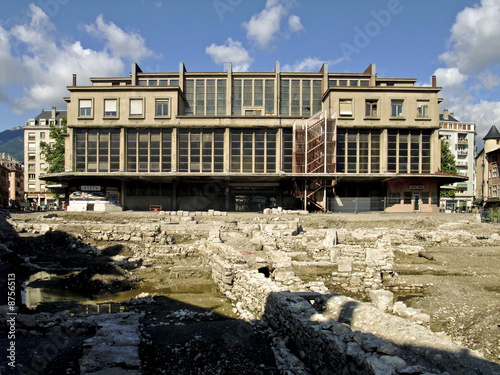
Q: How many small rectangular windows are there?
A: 8